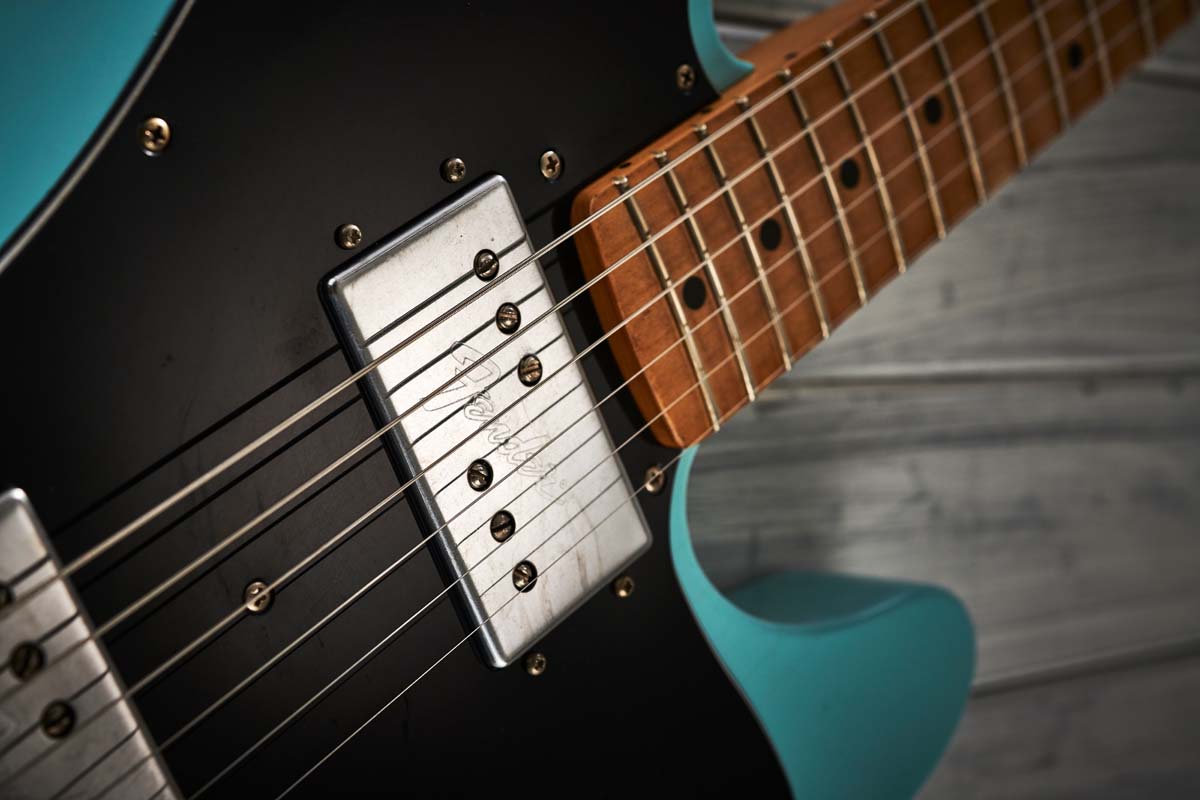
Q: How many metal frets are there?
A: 12